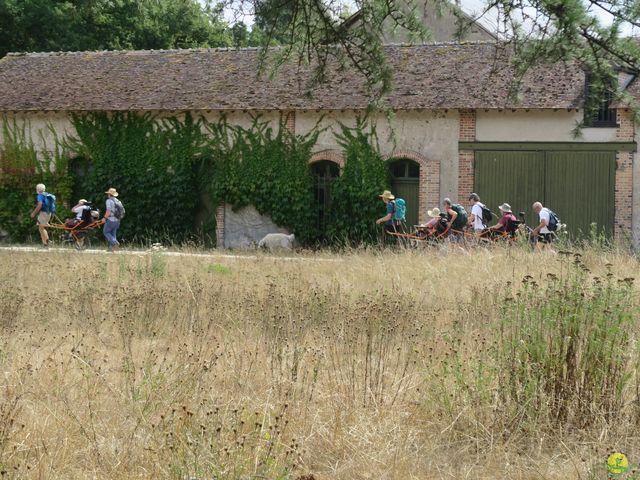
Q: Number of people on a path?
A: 9